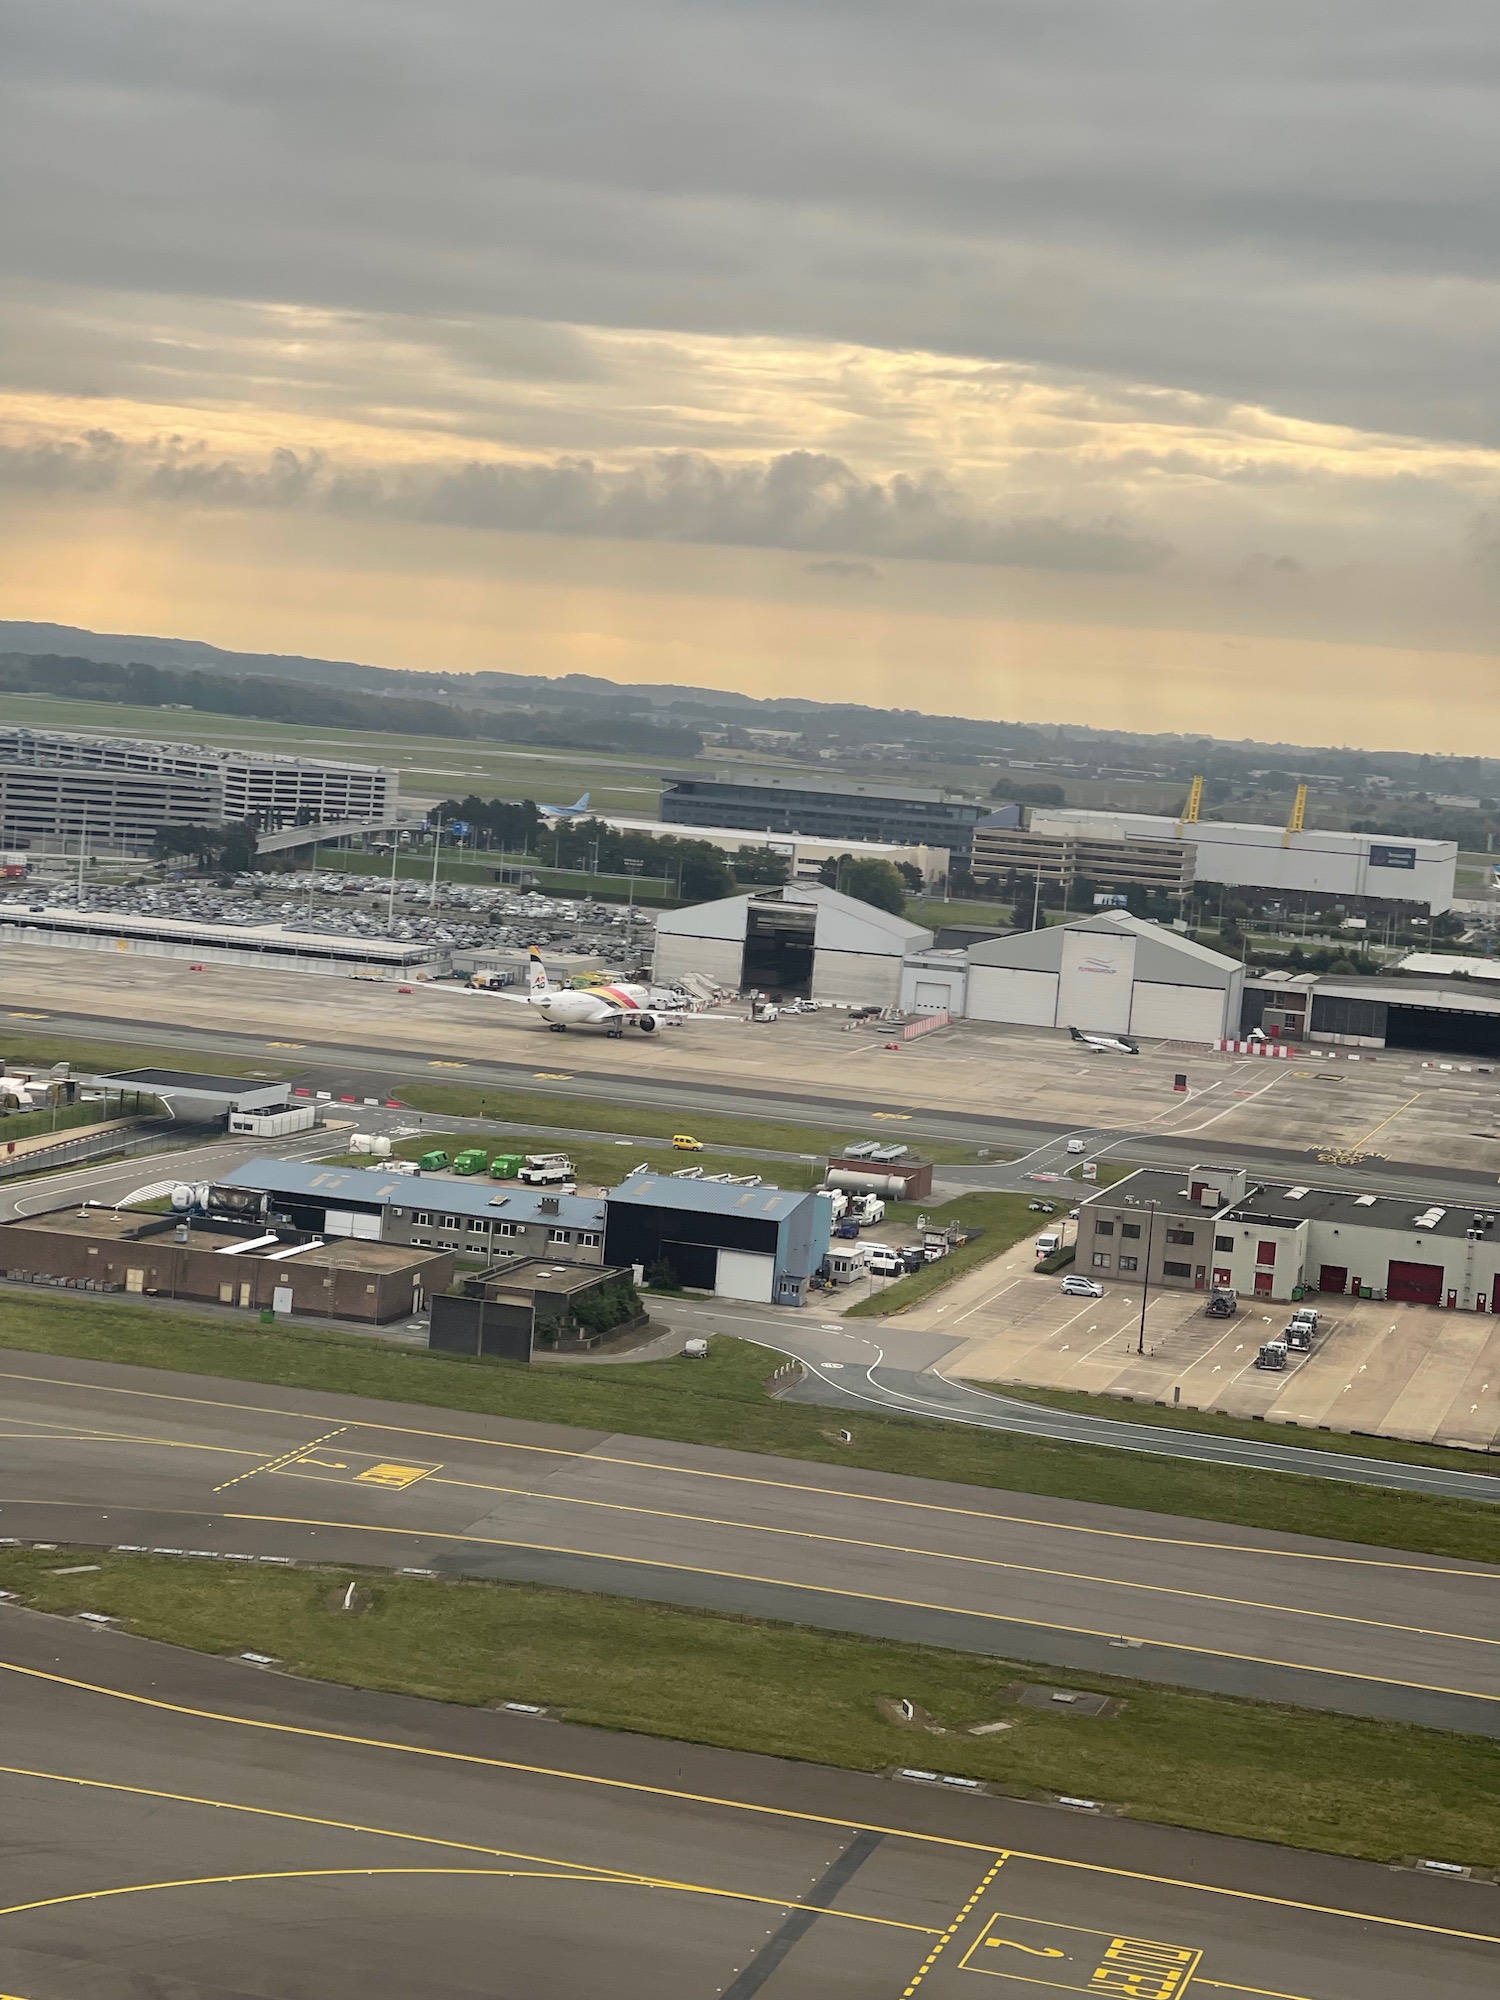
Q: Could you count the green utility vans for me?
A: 3